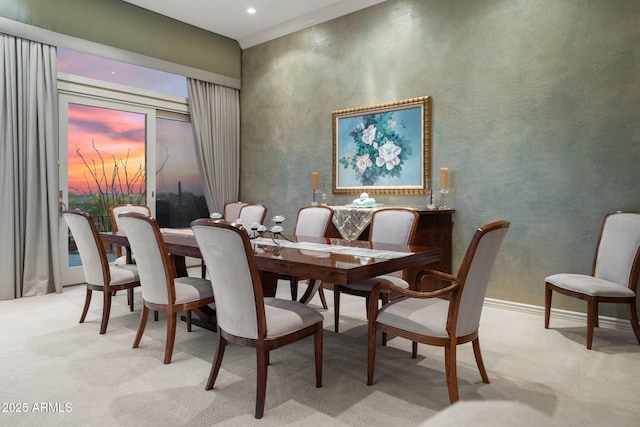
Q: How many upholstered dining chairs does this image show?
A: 10